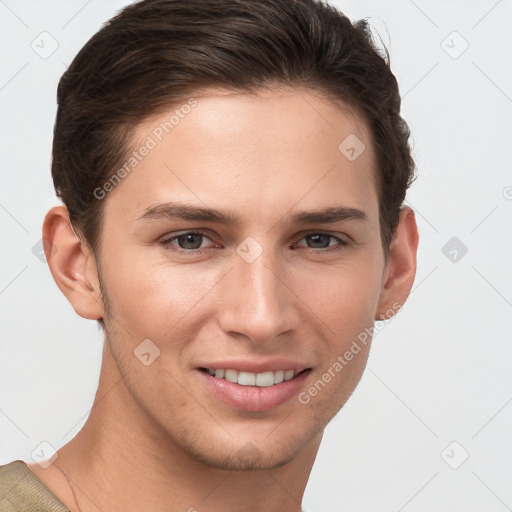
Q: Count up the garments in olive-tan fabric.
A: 1